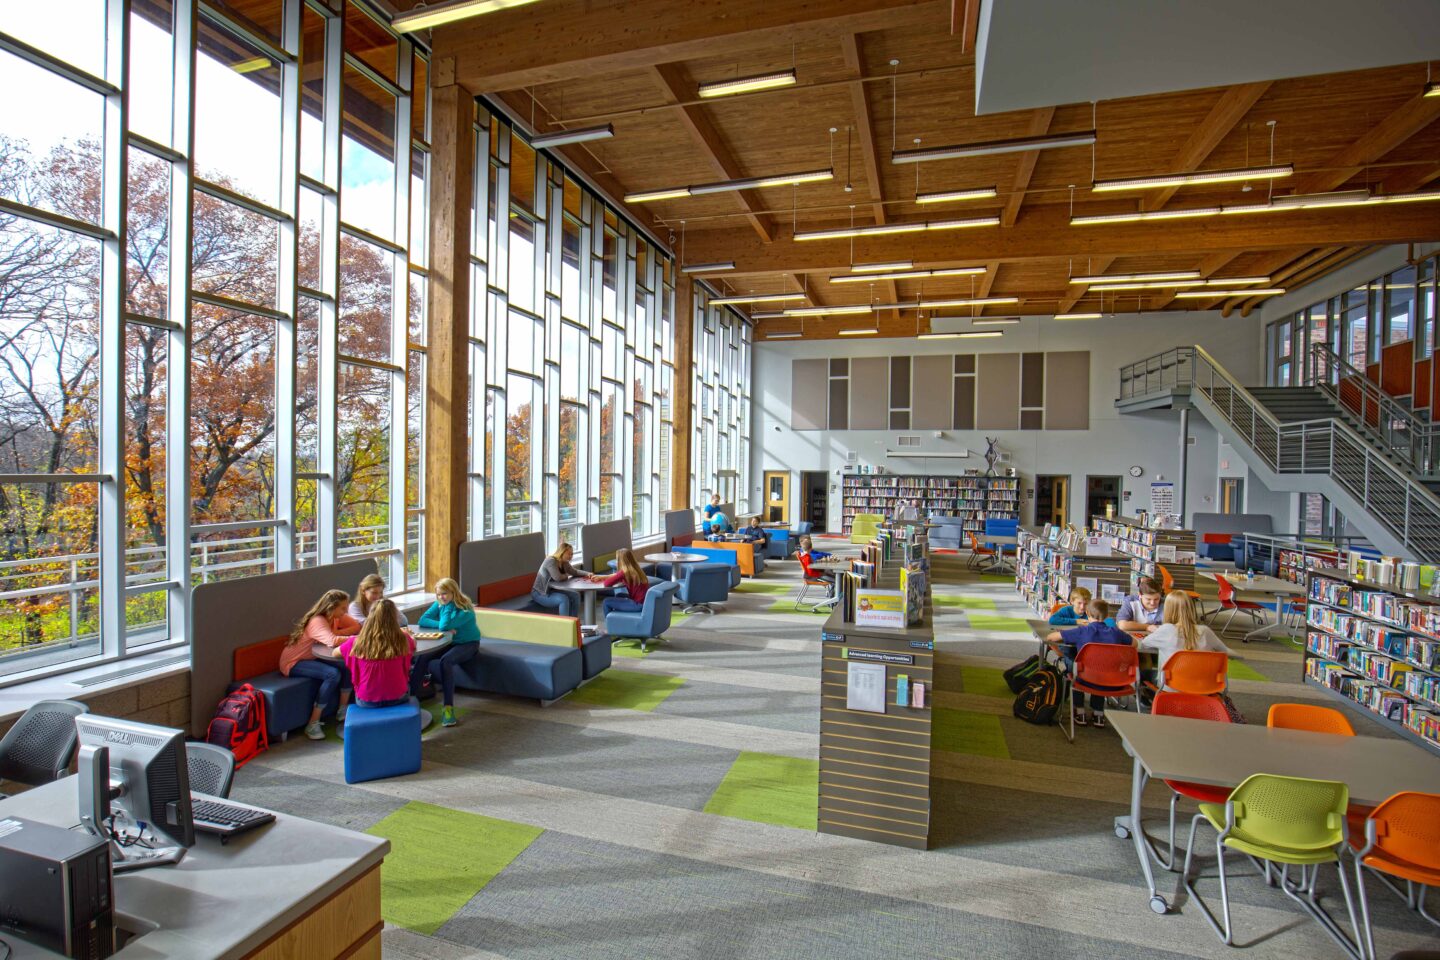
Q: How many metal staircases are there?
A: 1